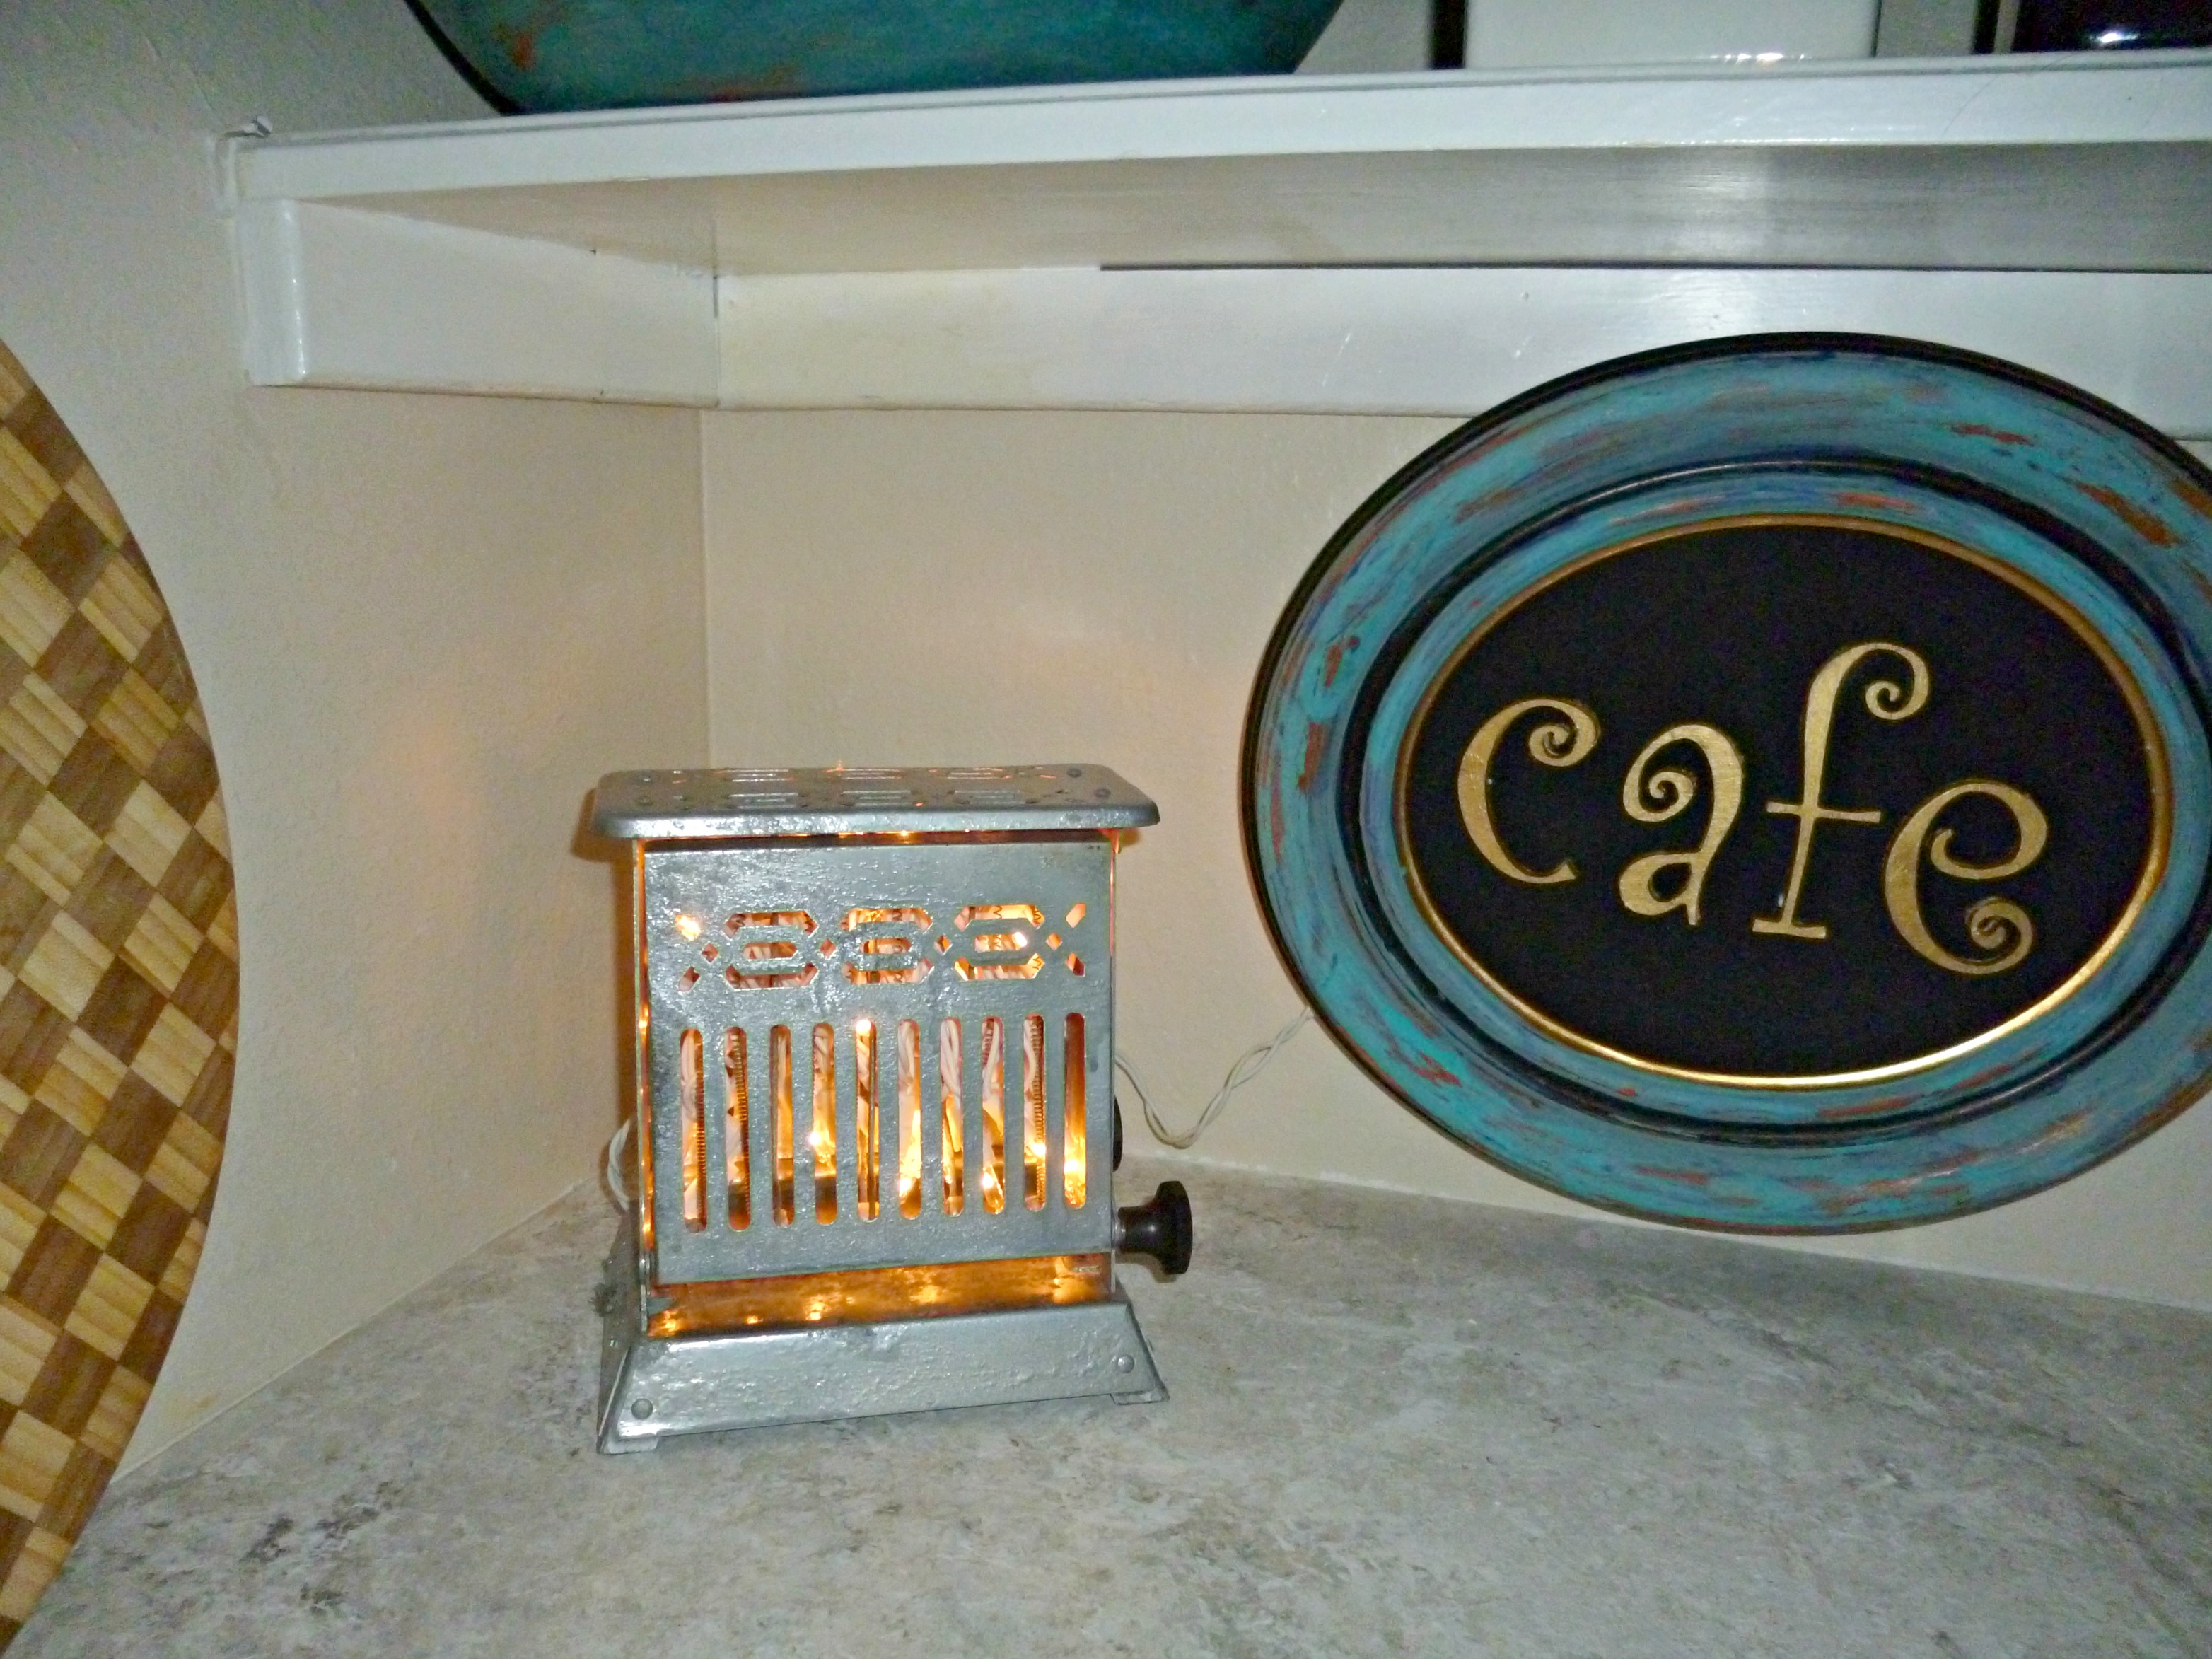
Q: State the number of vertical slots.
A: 10